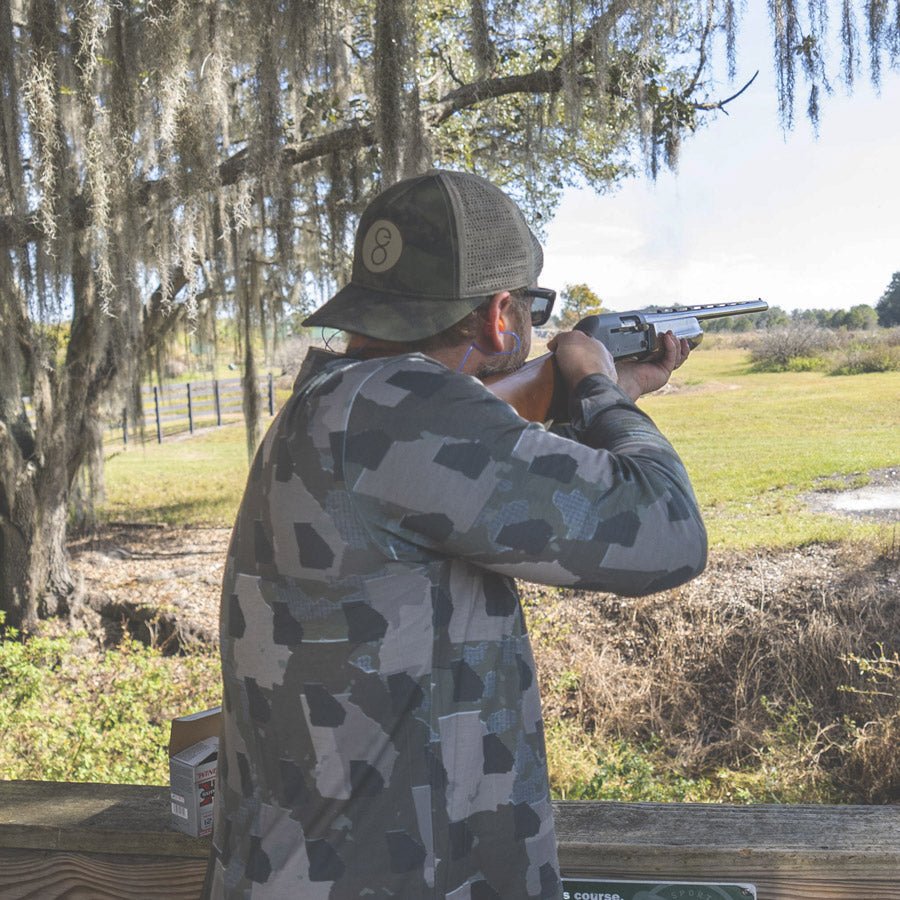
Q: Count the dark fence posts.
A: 5